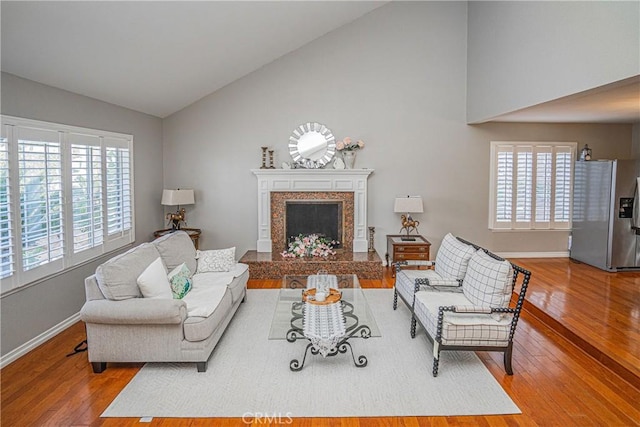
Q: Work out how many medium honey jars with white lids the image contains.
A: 0